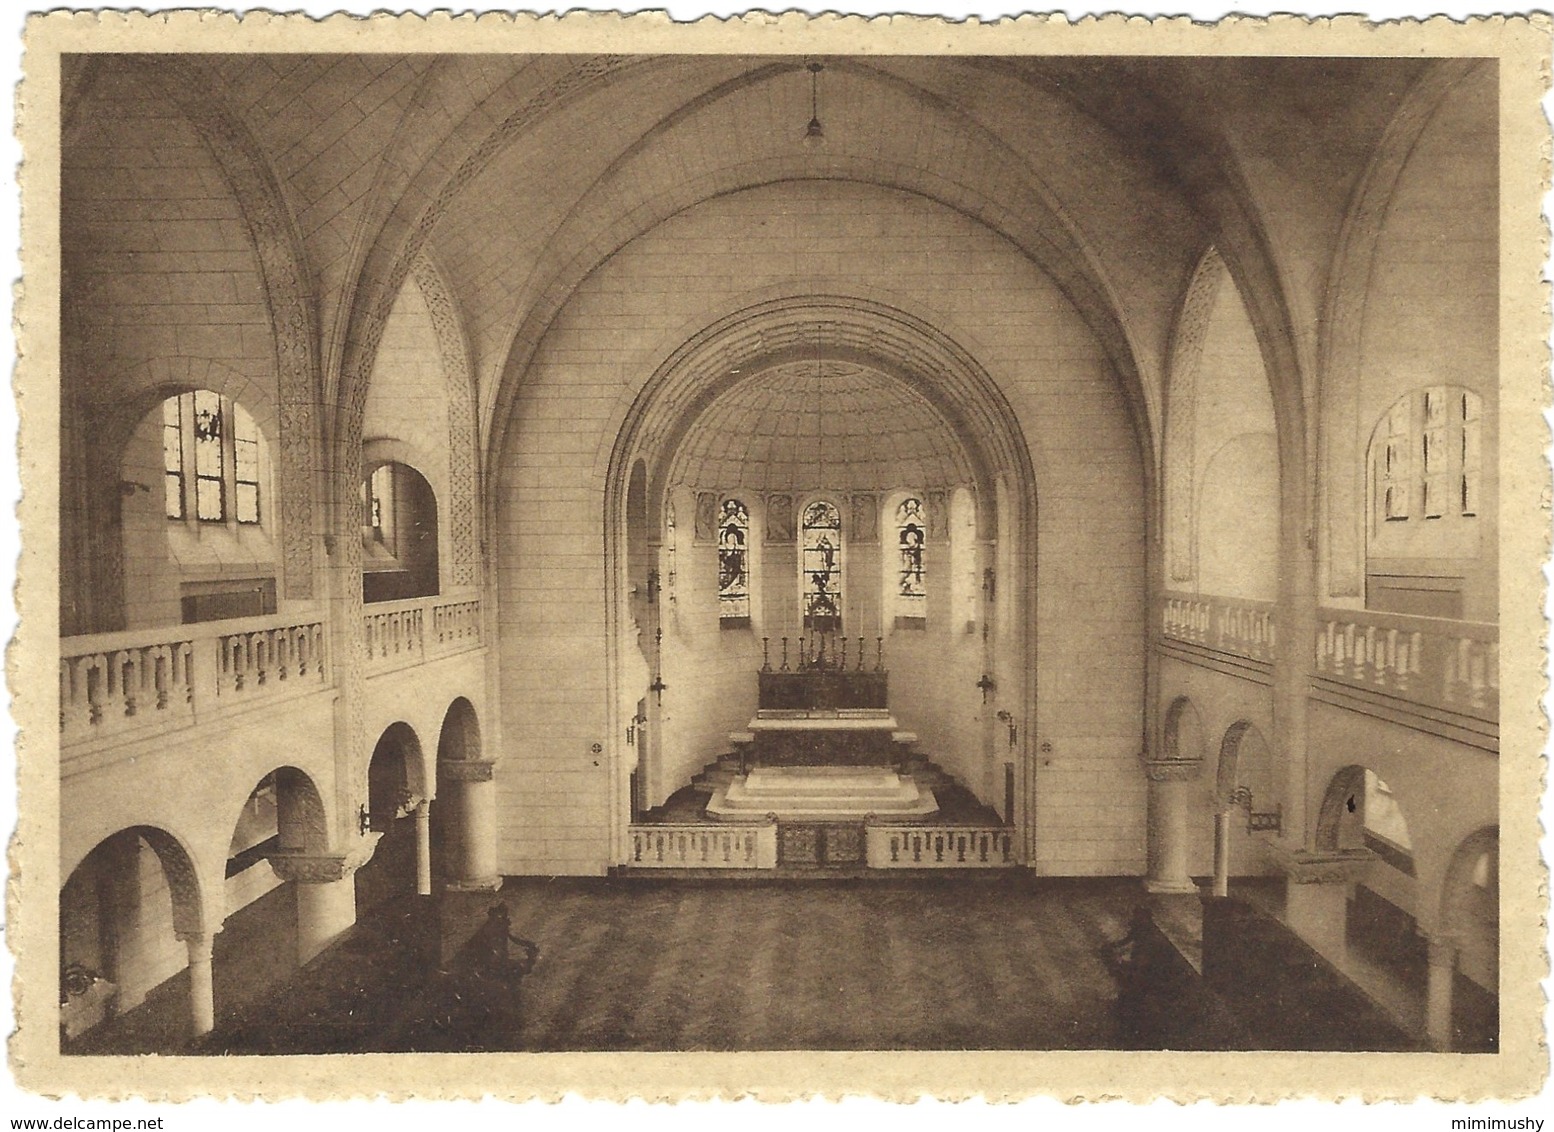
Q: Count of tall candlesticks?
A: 6